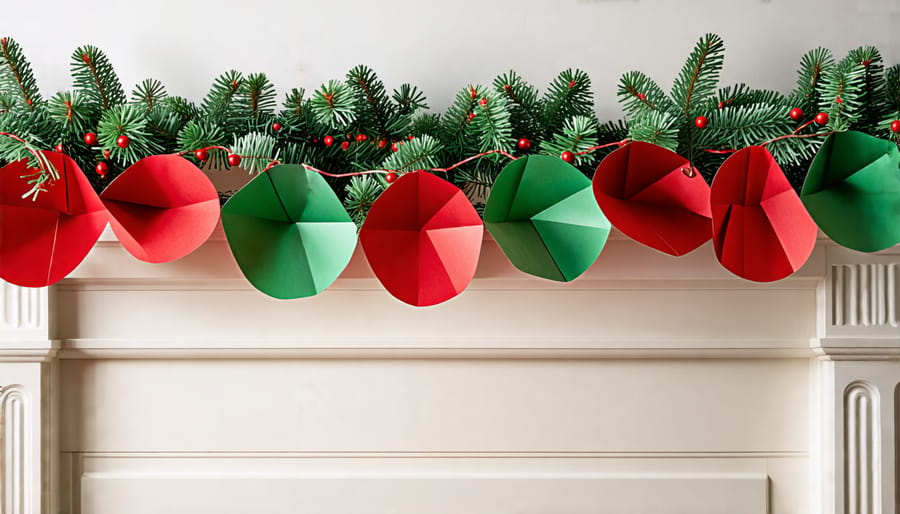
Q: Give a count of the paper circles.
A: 8